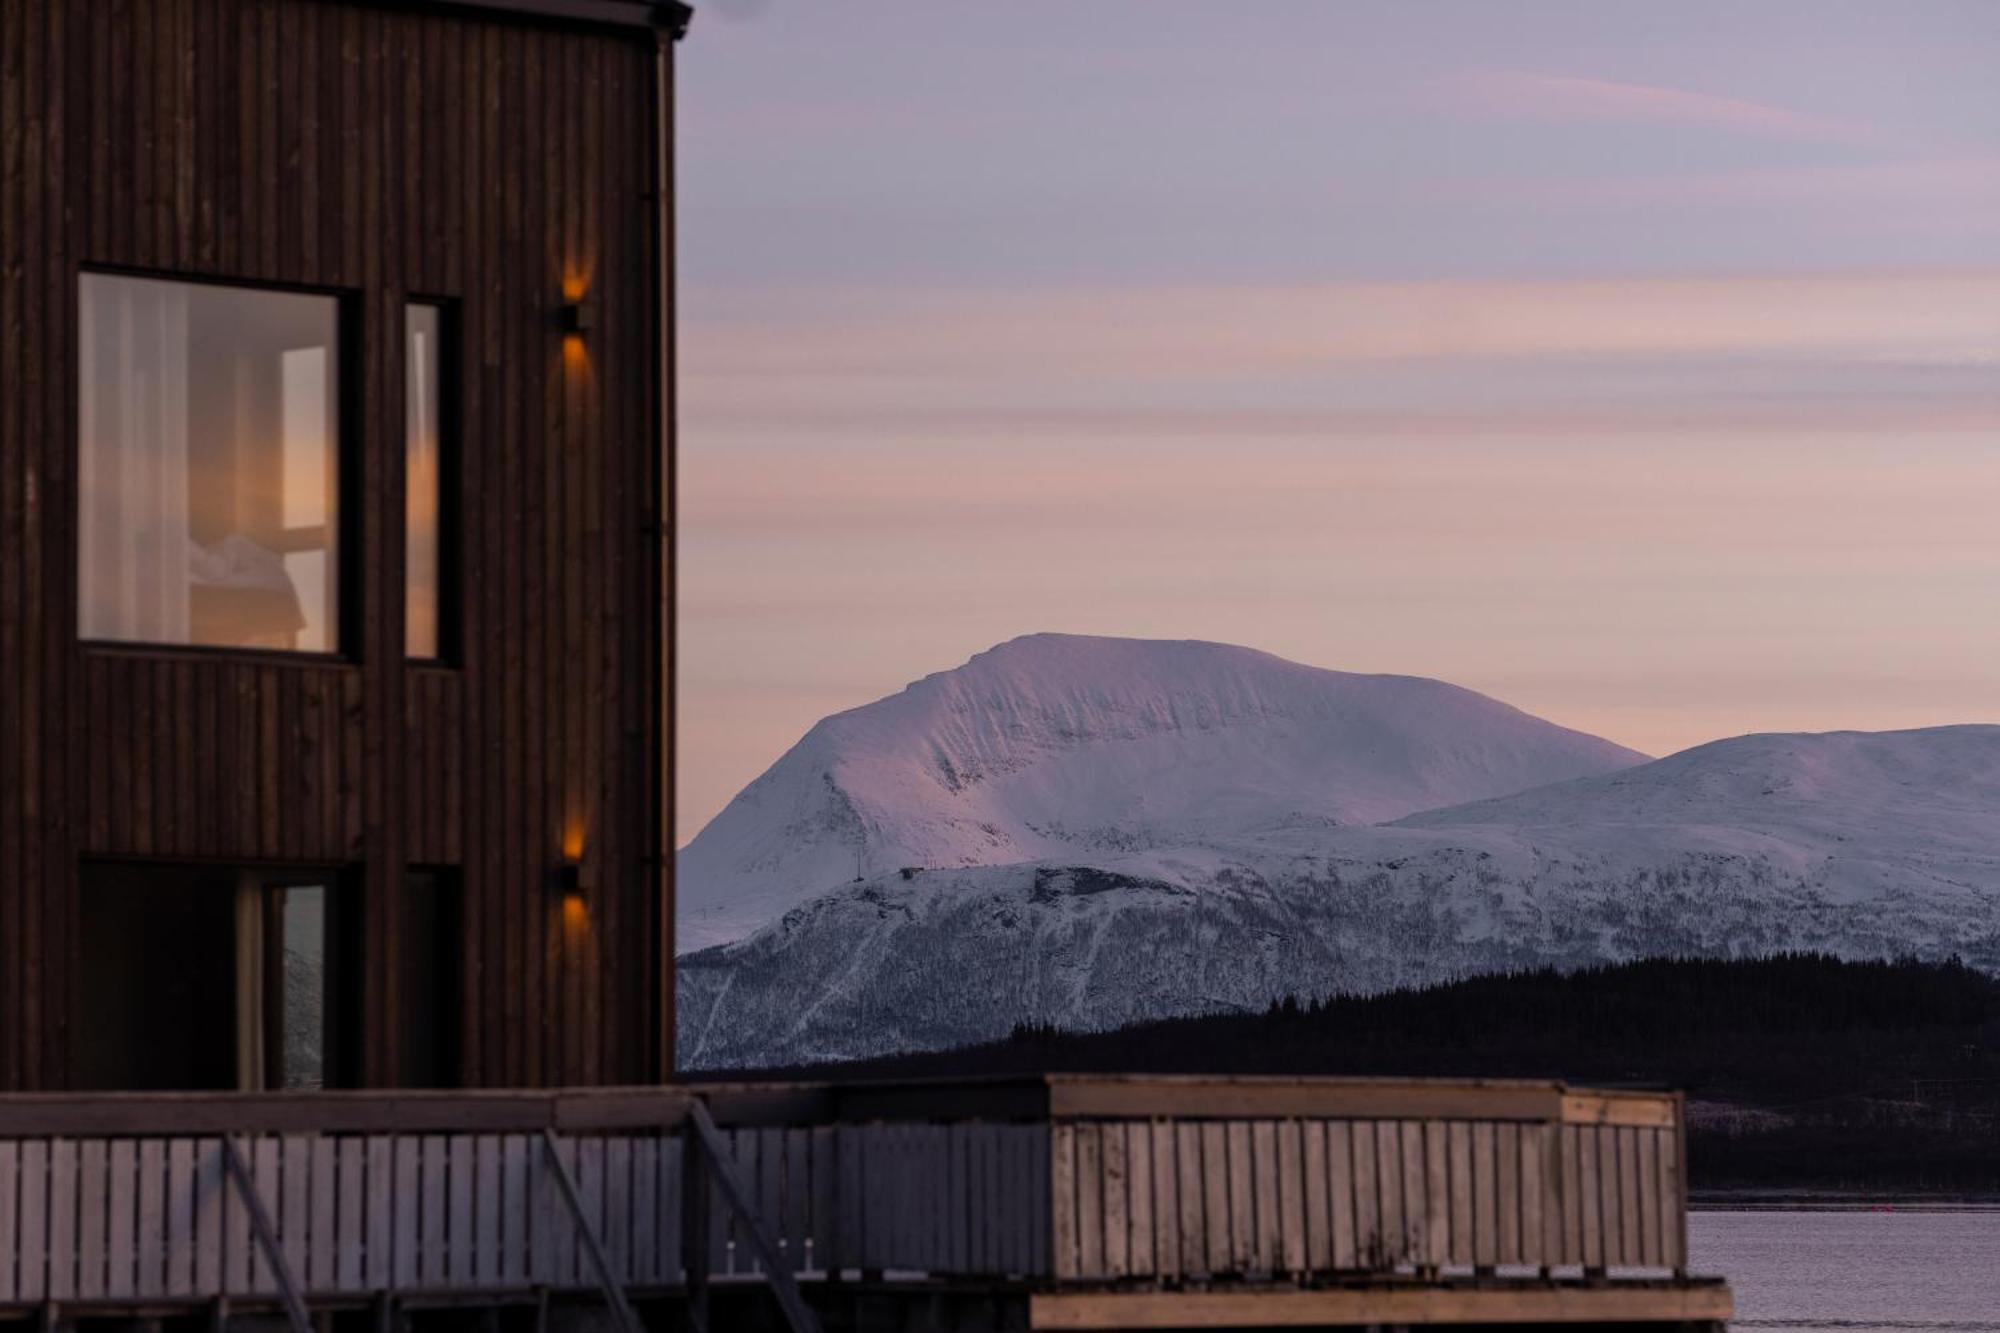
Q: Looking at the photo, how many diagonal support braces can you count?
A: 3